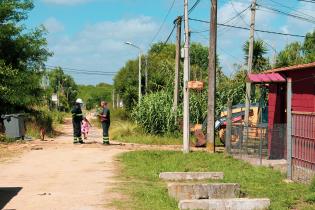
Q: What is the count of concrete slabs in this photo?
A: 3